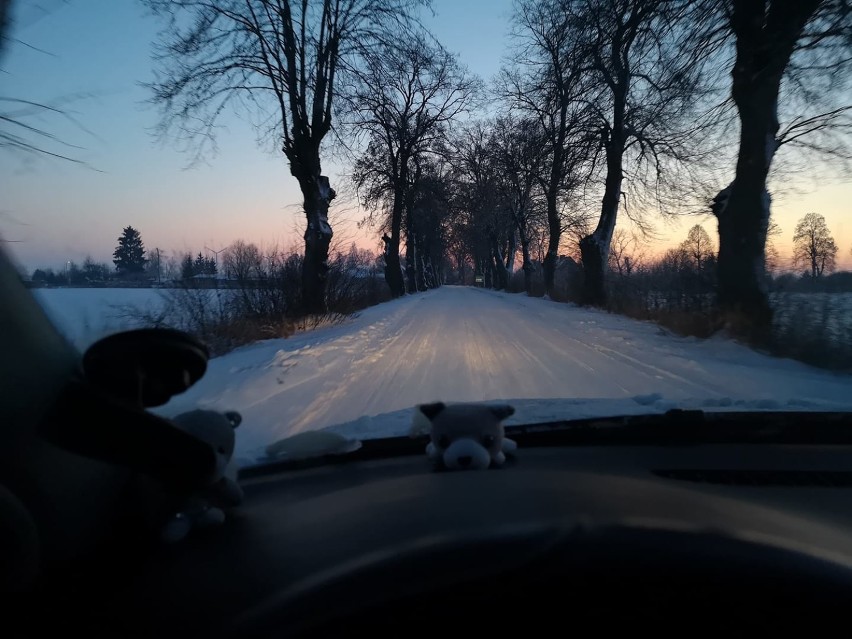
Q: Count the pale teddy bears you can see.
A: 2